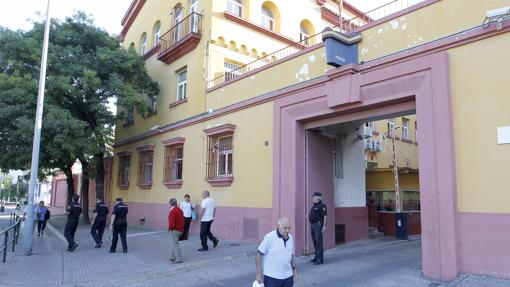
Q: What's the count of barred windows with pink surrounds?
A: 4